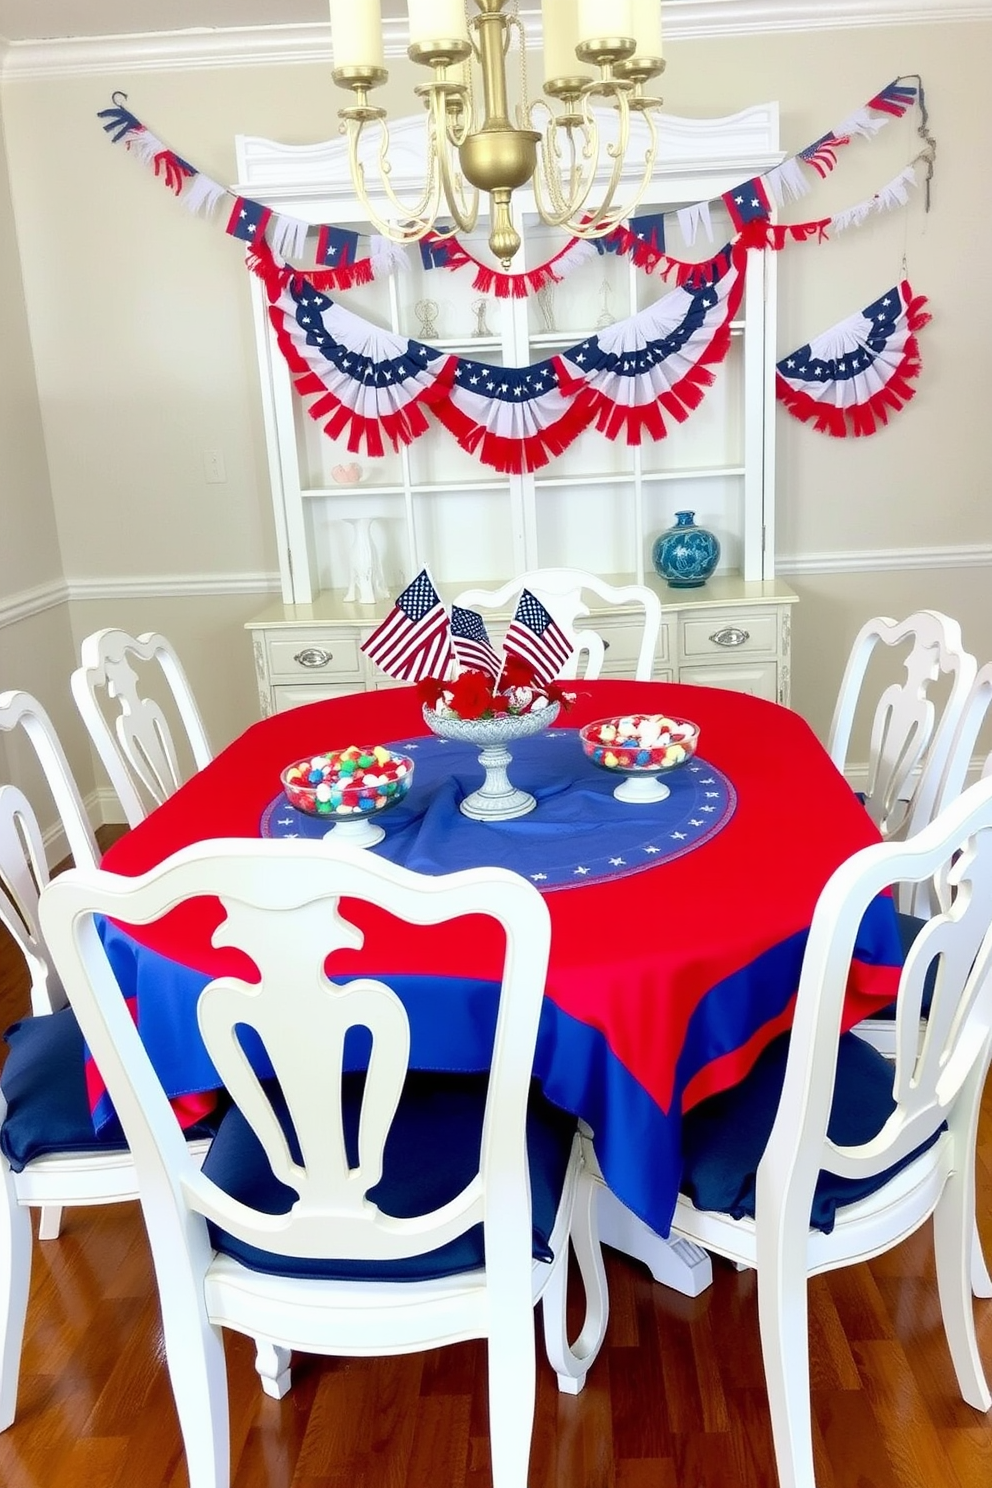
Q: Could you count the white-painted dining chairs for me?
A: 7